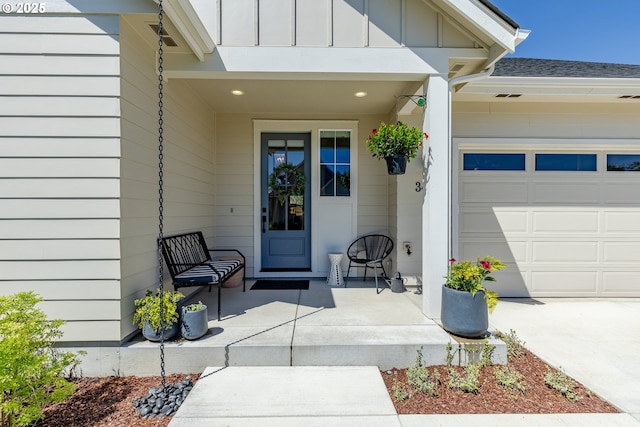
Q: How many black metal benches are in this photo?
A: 1